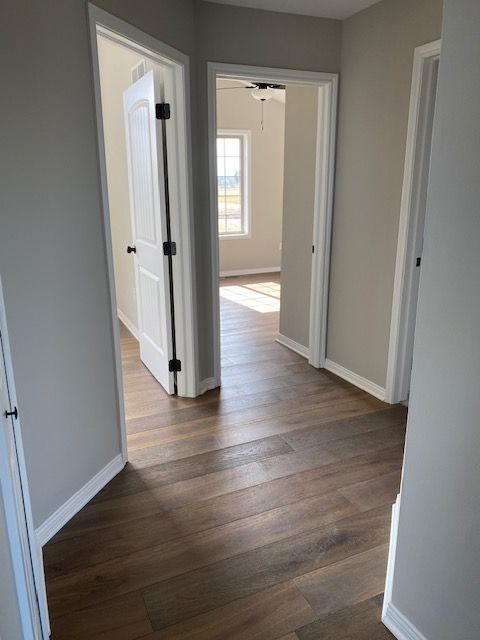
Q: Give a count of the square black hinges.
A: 3